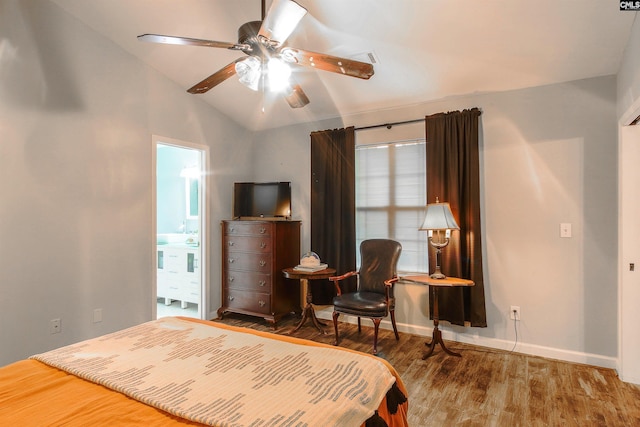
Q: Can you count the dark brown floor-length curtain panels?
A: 2